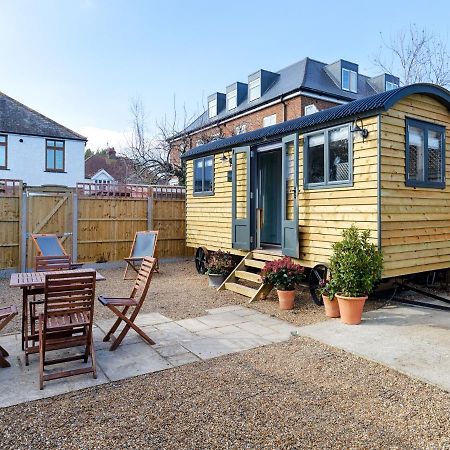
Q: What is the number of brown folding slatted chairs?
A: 4